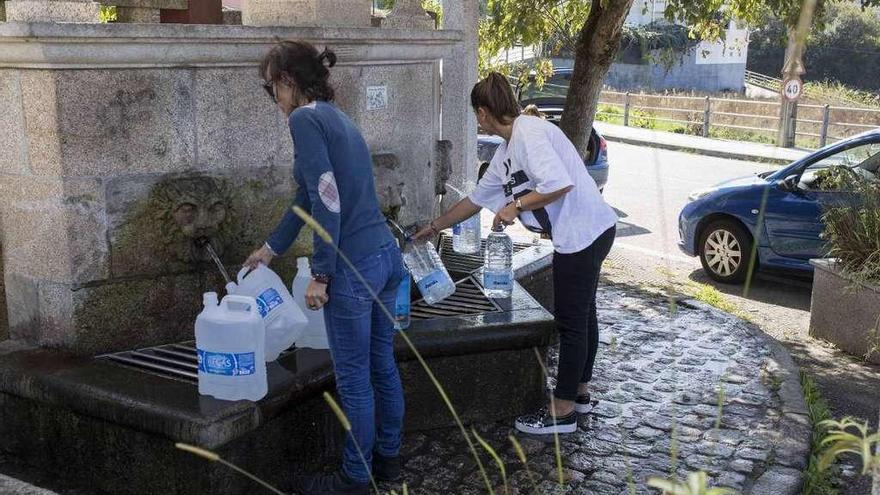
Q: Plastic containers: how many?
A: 7